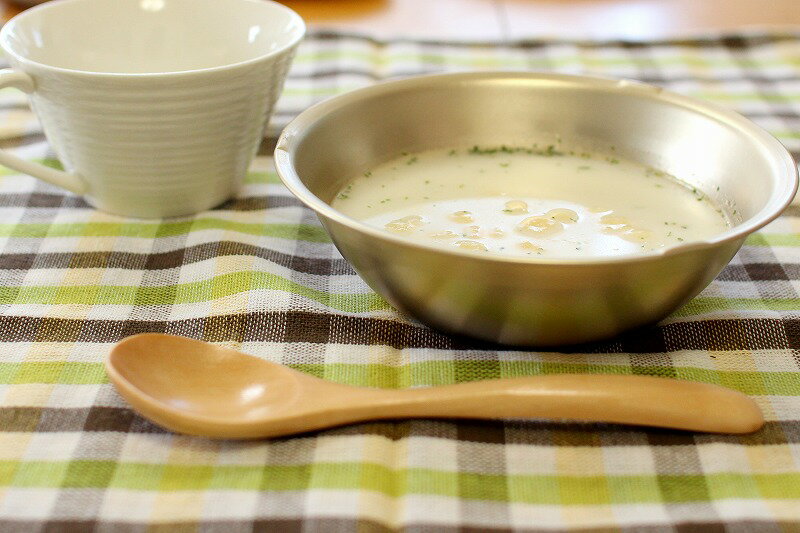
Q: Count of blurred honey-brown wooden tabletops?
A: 1